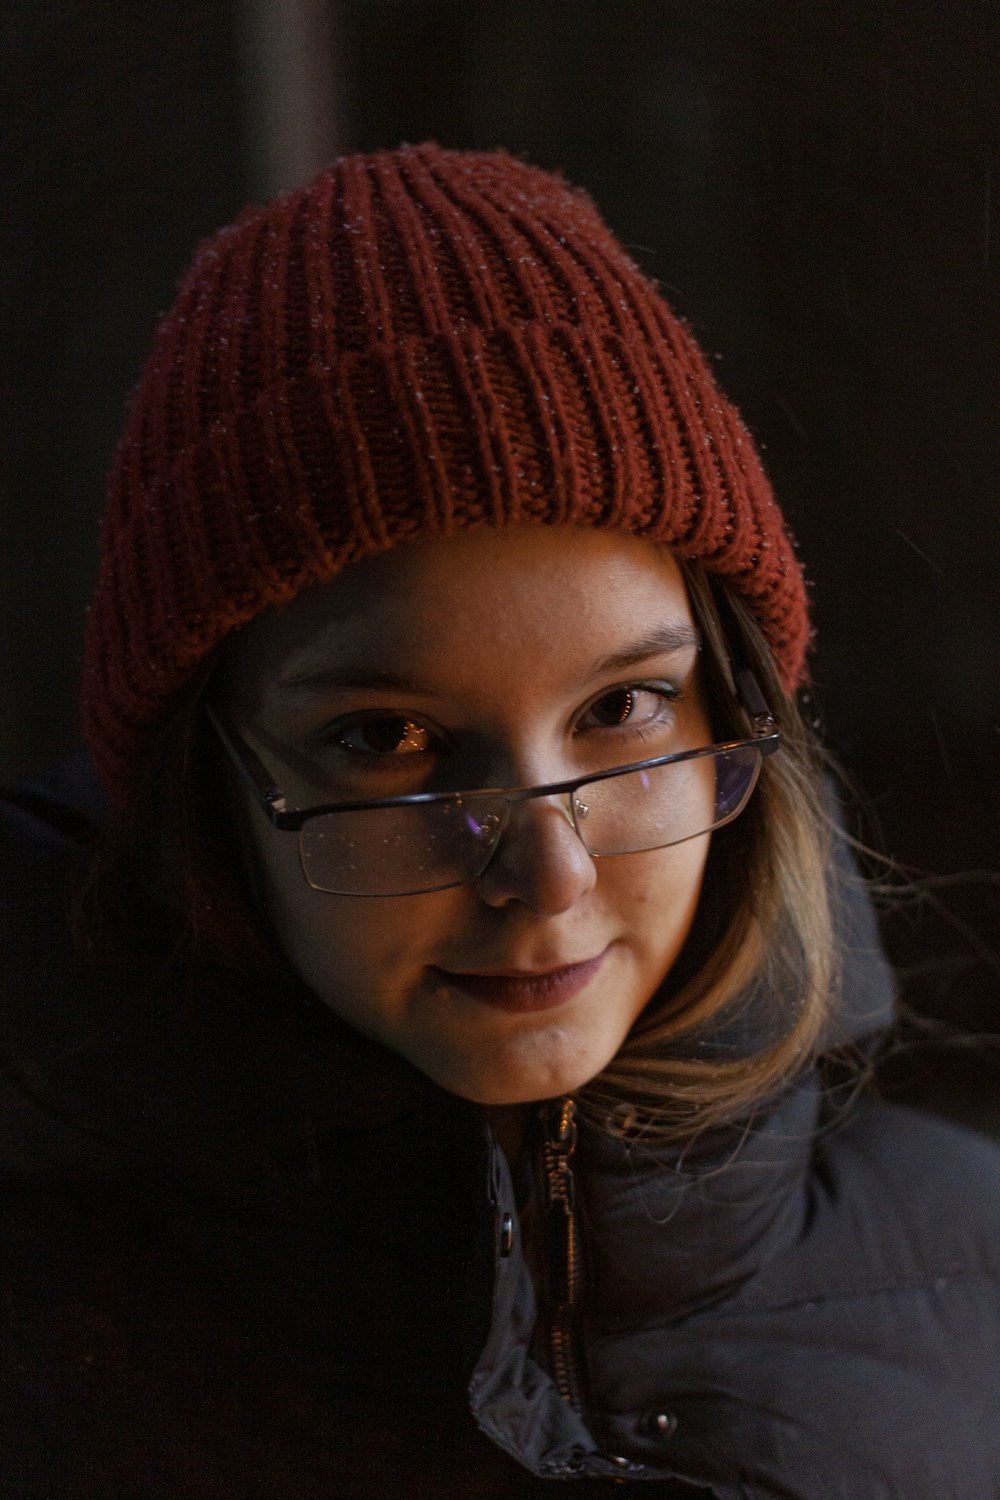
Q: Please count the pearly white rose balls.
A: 0